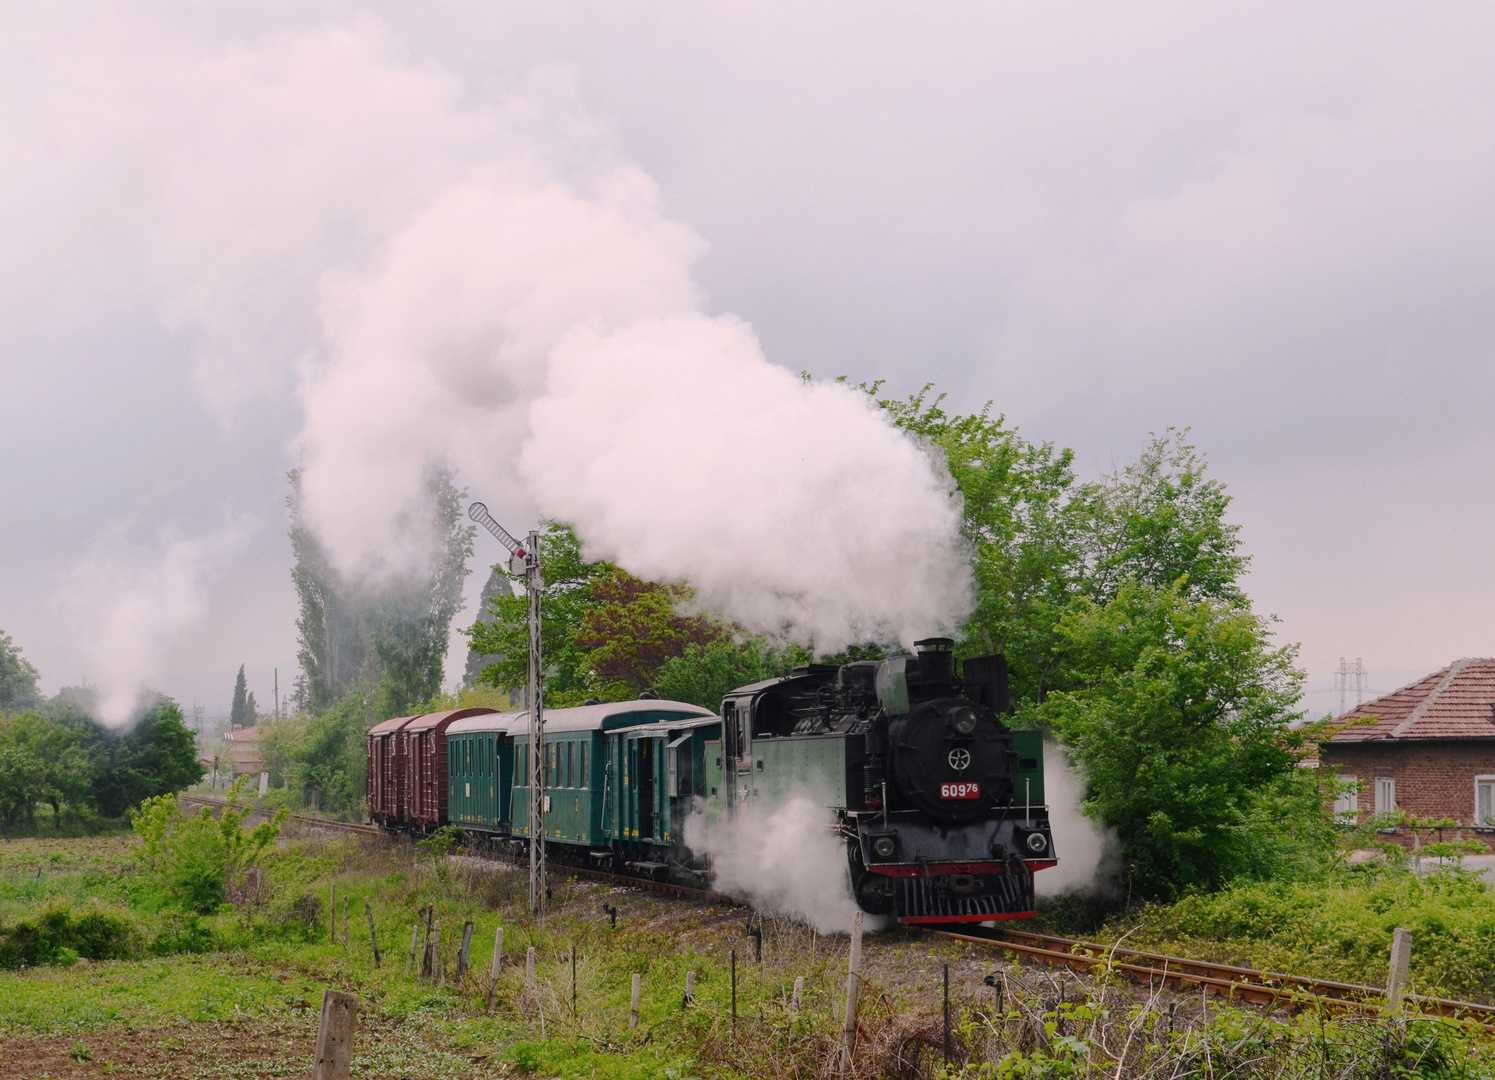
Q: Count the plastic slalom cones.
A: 0